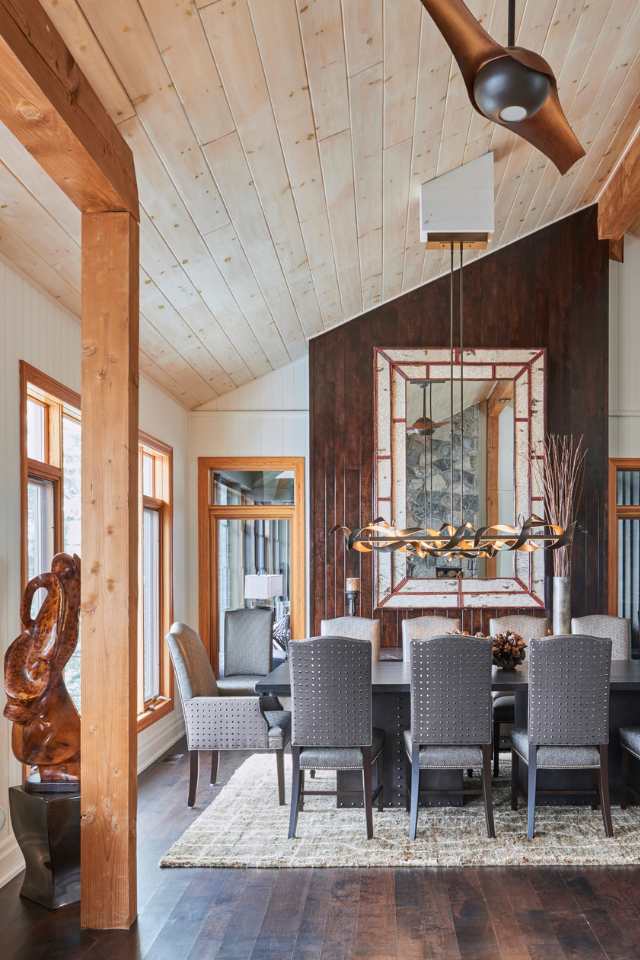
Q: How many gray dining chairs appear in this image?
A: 10